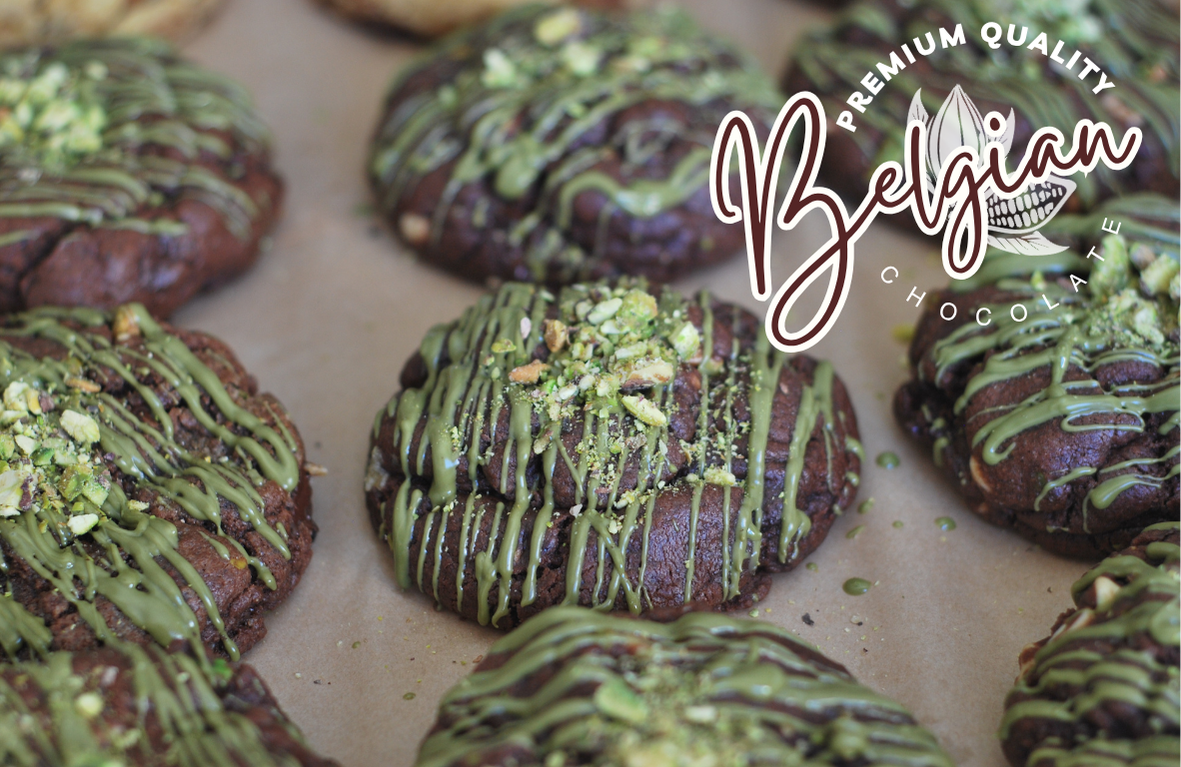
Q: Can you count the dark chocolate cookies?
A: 9